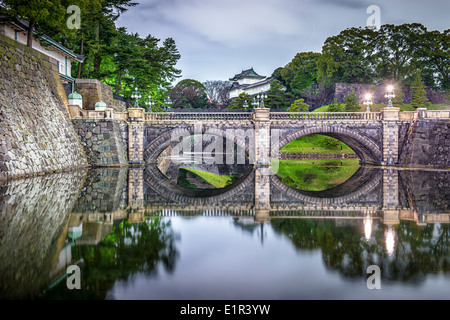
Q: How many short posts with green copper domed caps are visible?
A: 2